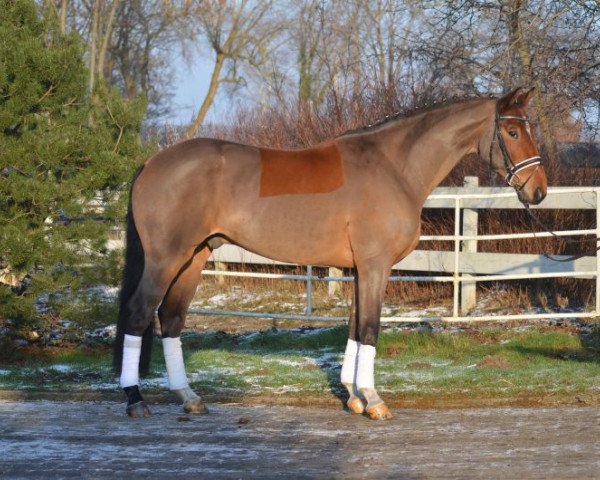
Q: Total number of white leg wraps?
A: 4